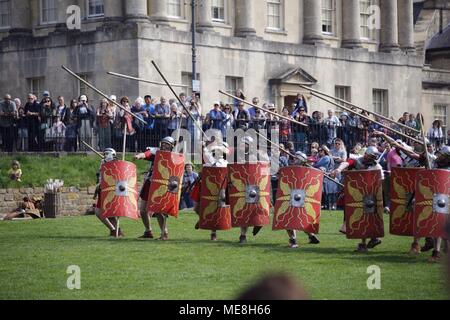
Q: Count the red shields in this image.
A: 8